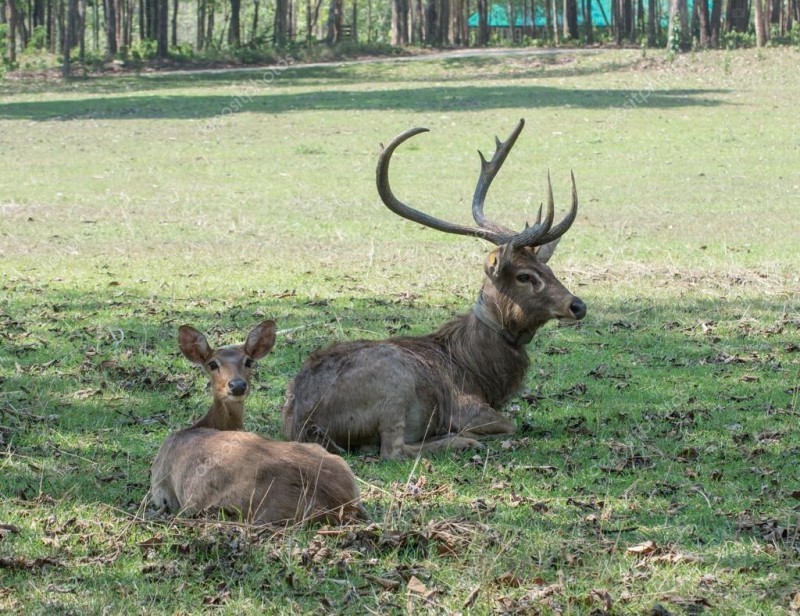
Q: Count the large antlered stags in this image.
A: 1